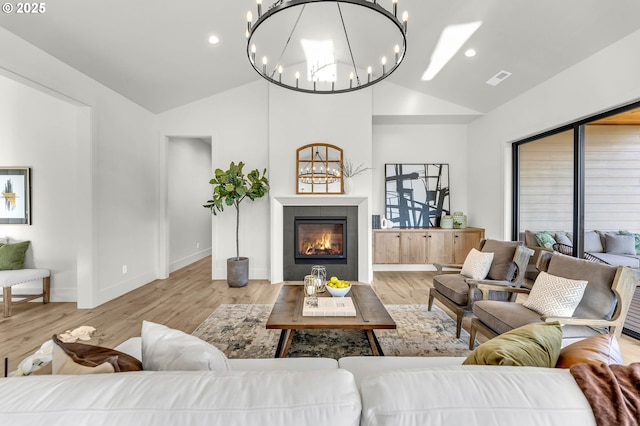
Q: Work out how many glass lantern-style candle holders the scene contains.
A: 2